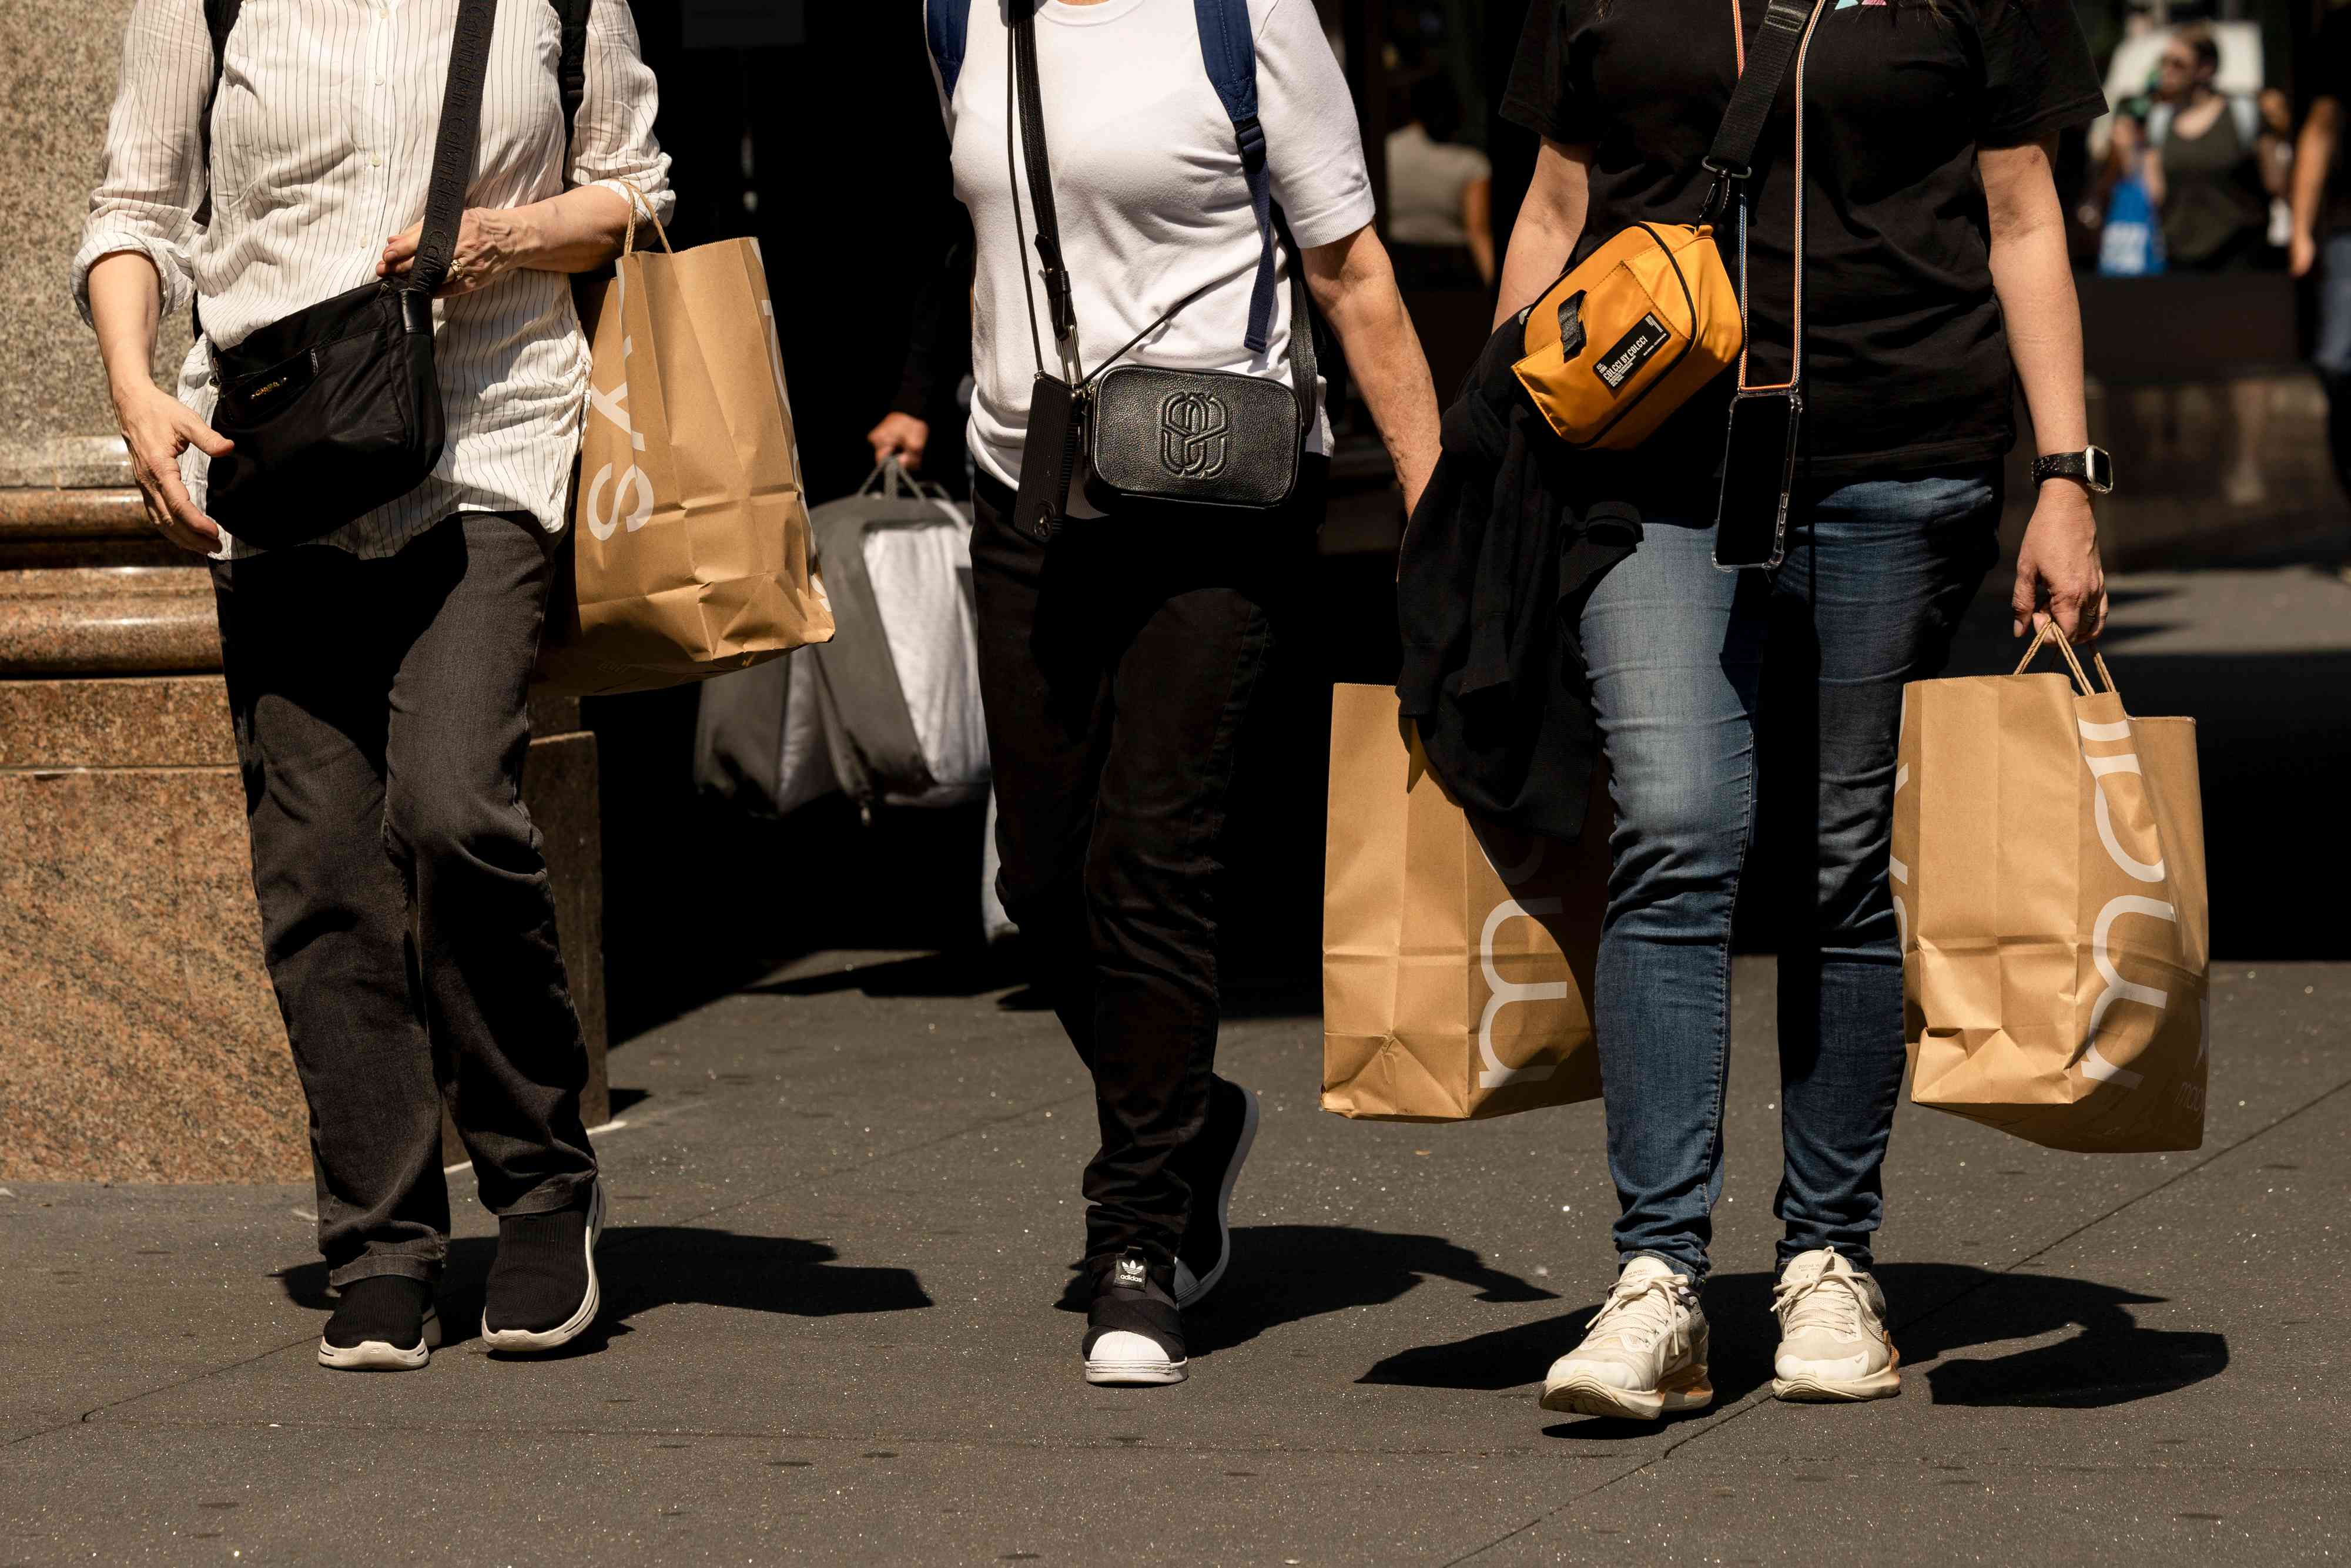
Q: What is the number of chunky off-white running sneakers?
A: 2